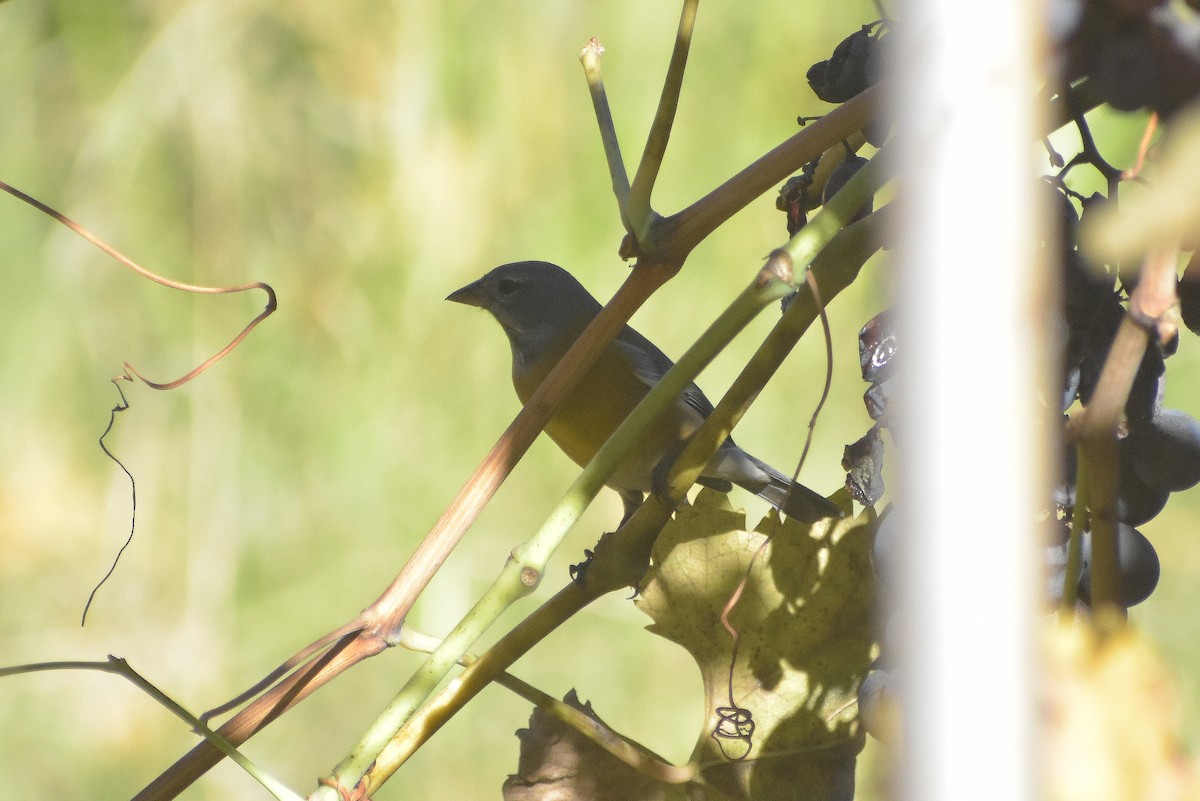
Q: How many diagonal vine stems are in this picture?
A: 3